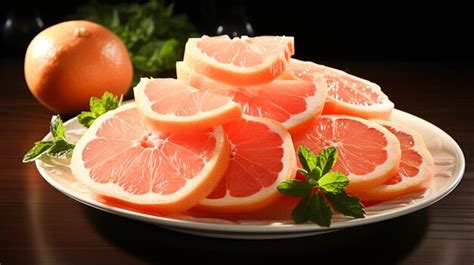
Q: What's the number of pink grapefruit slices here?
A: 8